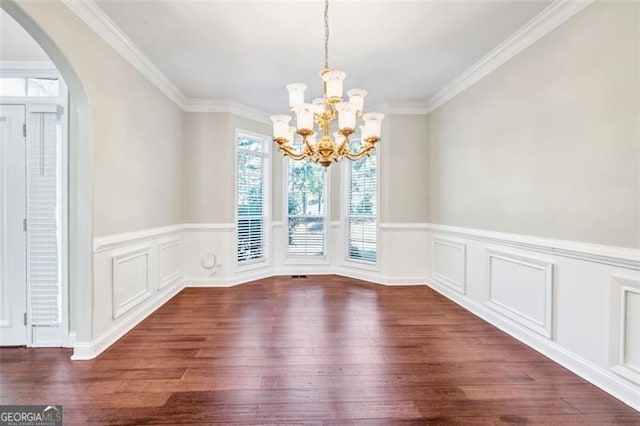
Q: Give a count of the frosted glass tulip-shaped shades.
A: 12